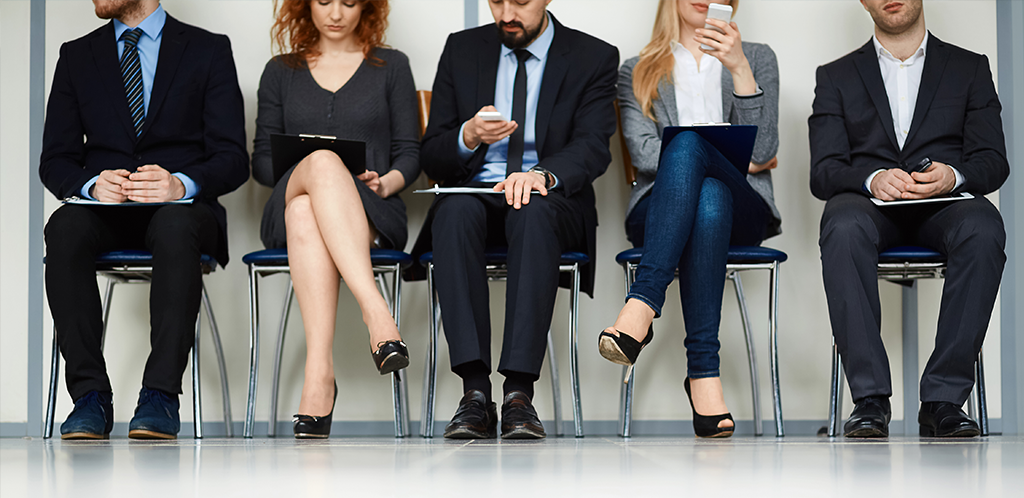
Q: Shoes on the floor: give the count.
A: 8